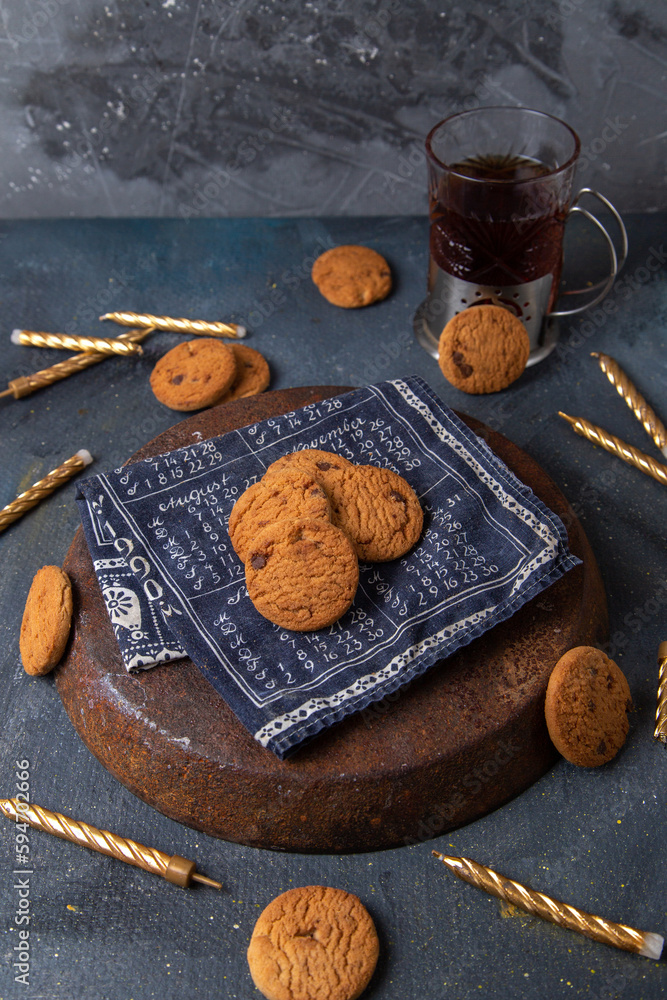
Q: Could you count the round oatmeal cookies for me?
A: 11